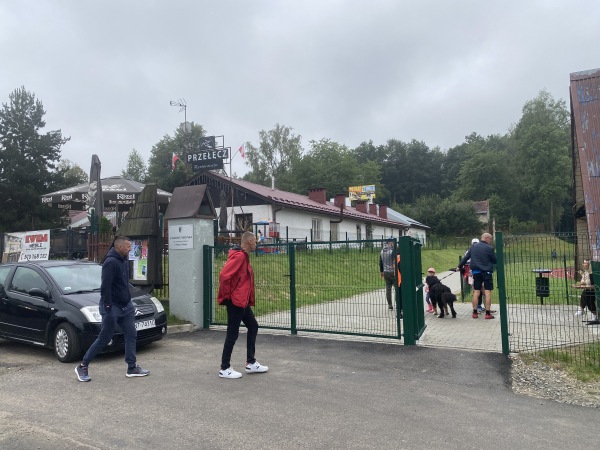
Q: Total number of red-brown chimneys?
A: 5